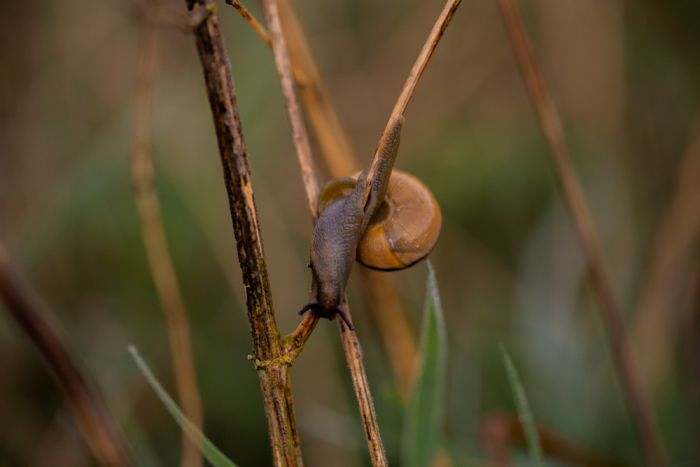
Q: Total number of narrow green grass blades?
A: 3